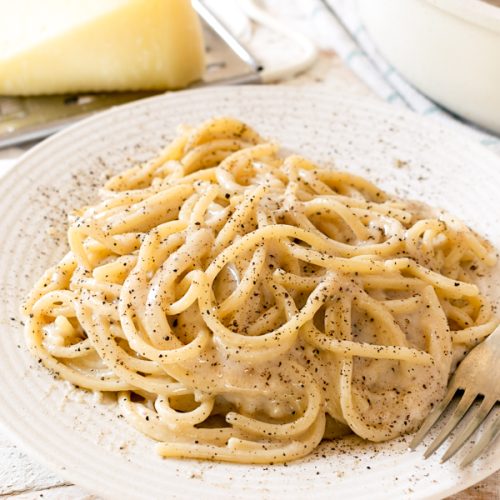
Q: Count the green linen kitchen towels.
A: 0